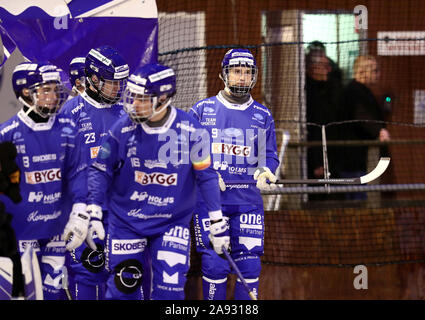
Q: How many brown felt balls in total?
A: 0